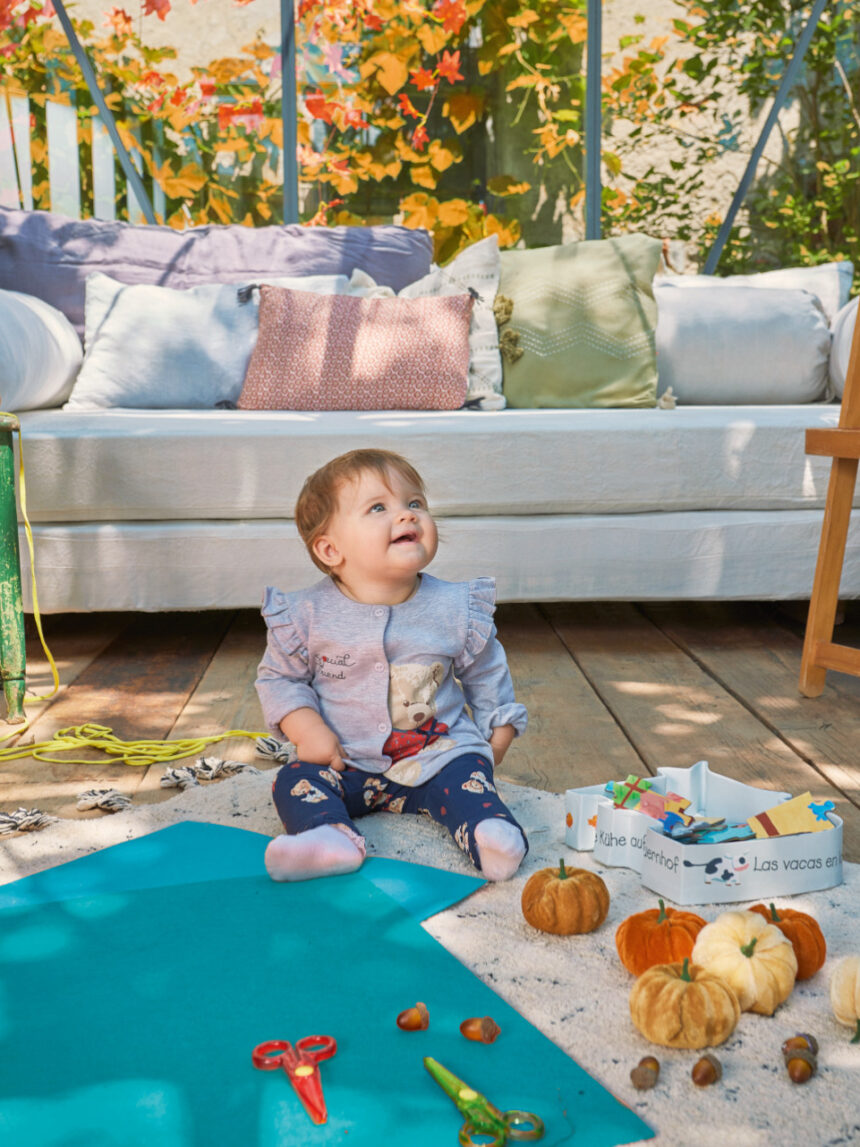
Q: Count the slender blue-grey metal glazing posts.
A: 4